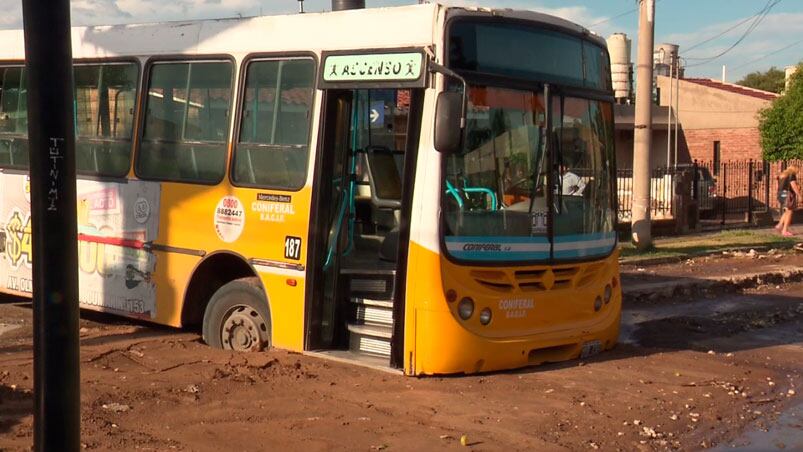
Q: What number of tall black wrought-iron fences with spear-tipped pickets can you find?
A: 1